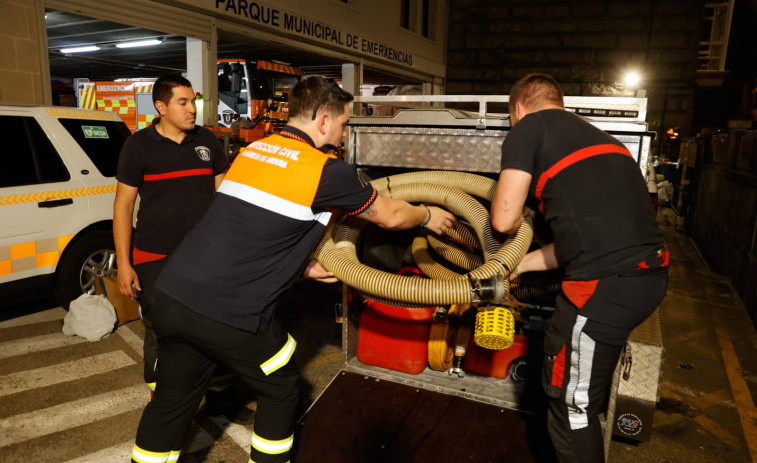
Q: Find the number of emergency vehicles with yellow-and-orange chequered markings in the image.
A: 2